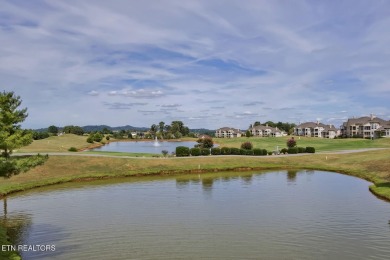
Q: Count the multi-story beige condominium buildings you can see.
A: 4